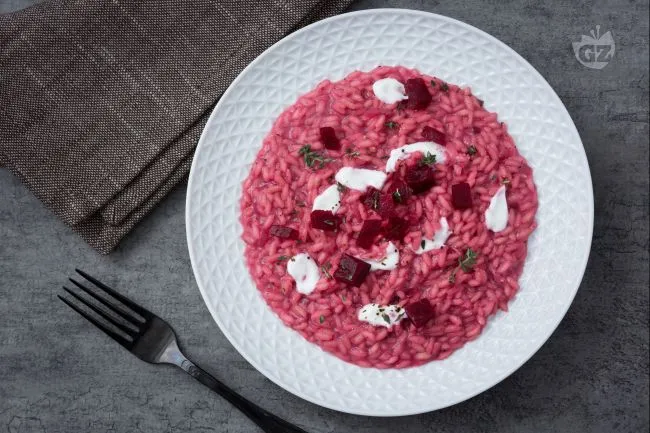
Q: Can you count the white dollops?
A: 9